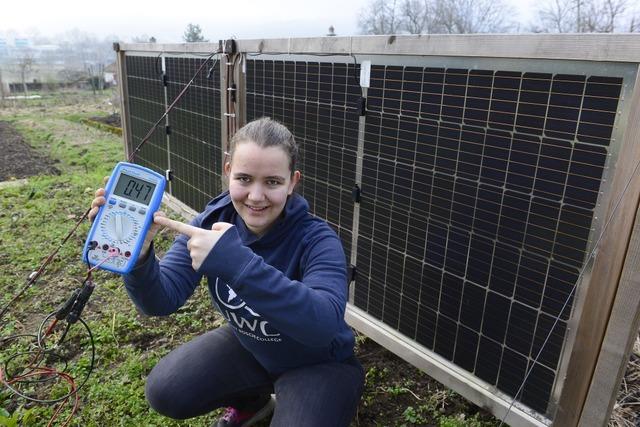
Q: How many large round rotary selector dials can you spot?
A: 1